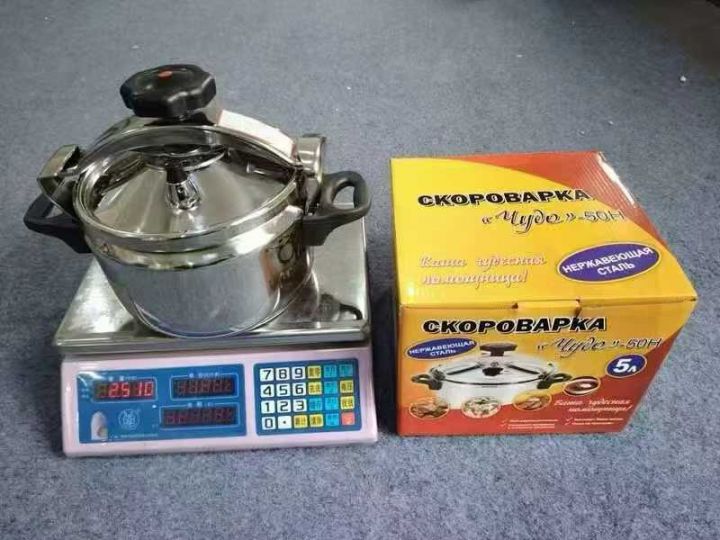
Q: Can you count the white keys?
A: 11